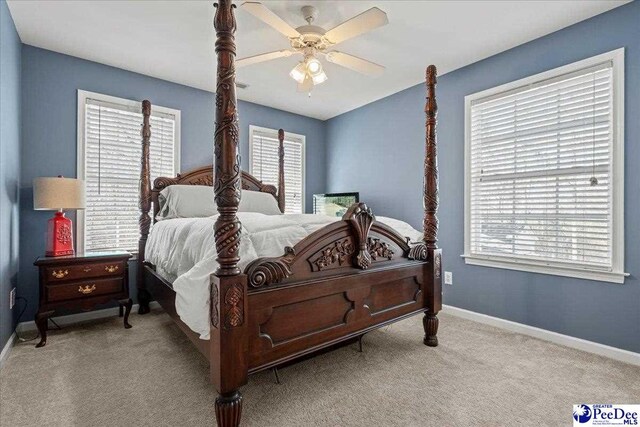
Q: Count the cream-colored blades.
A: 5